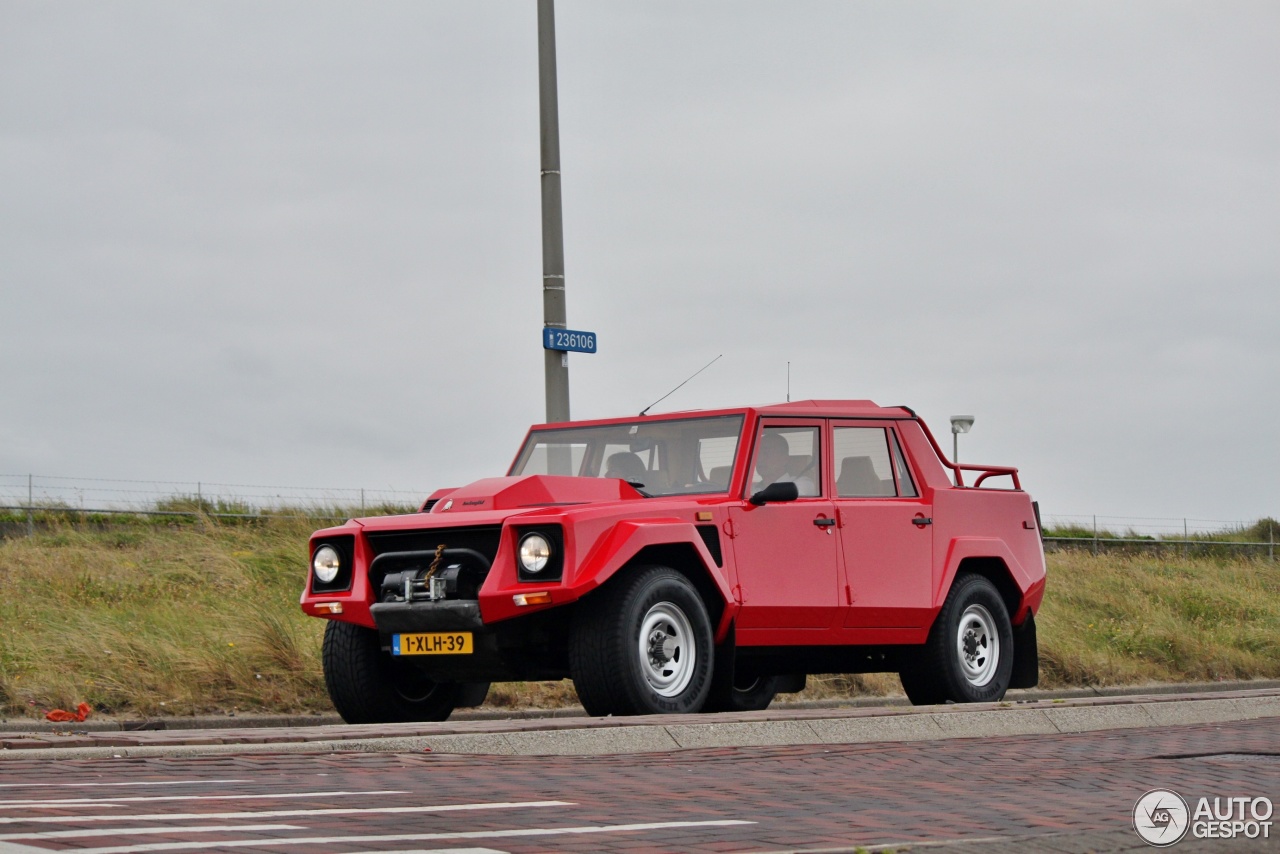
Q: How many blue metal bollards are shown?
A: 0